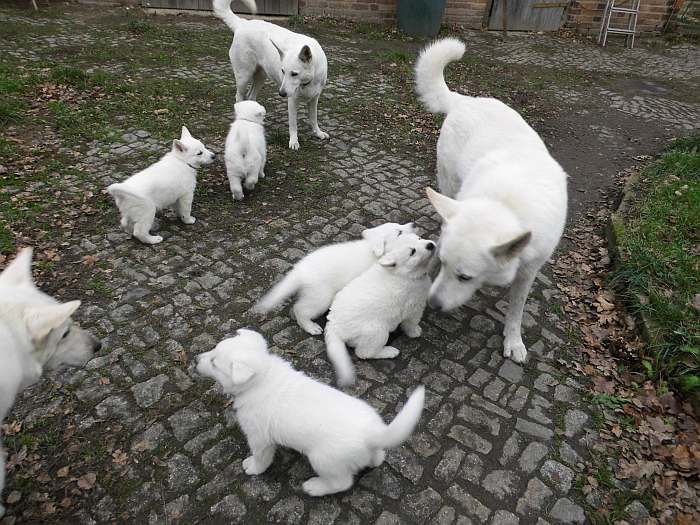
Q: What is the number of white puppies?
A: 5